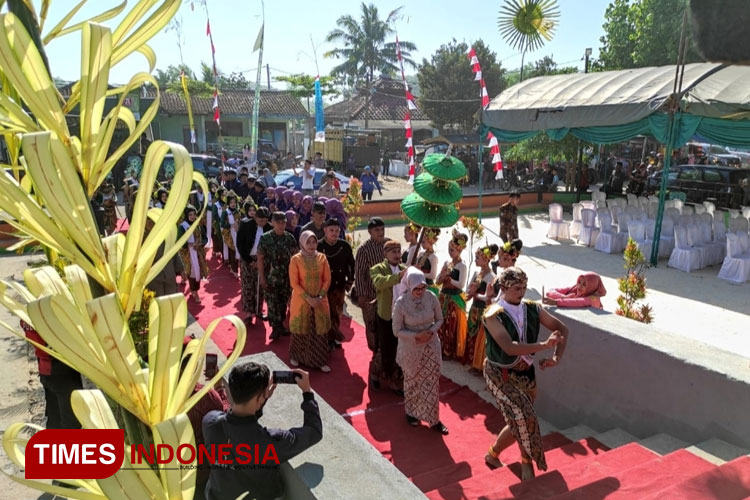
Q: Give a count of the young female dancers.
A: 5